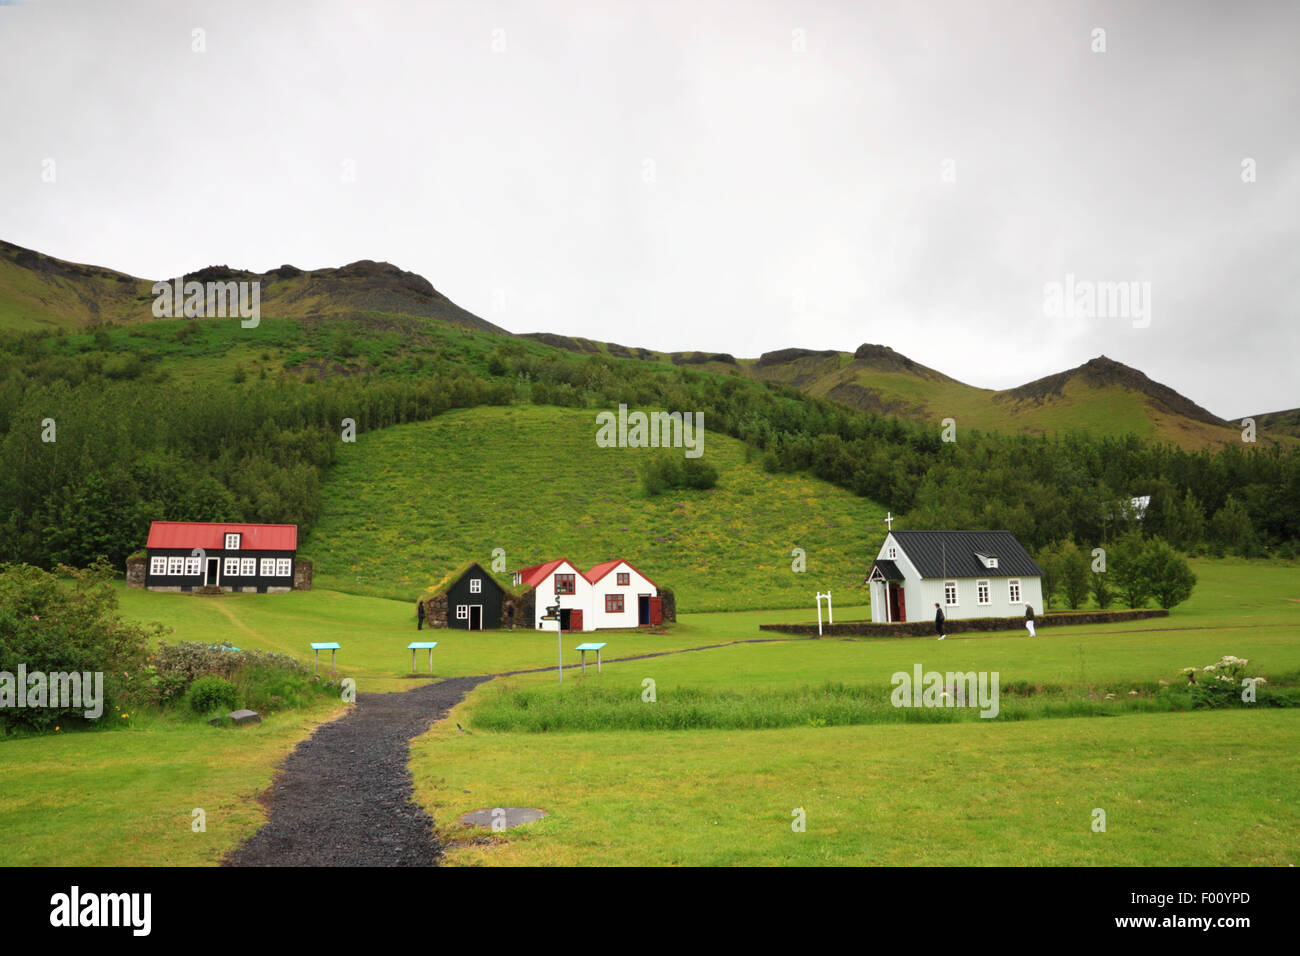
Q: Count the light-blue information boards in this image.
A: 3